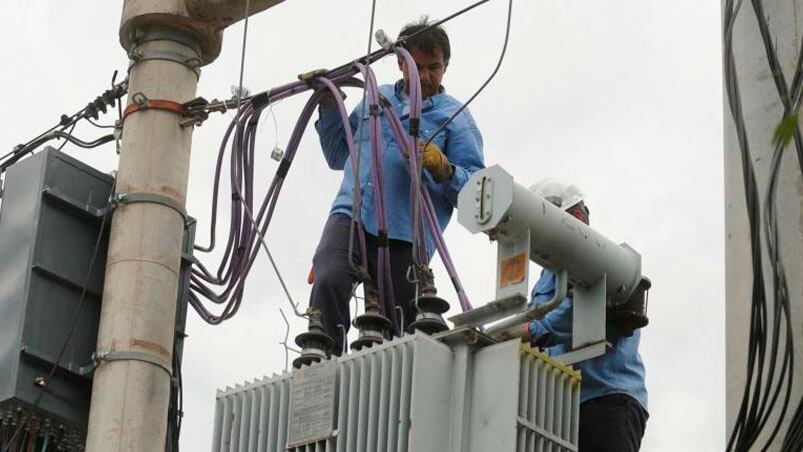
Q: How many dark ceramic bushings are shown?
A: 3